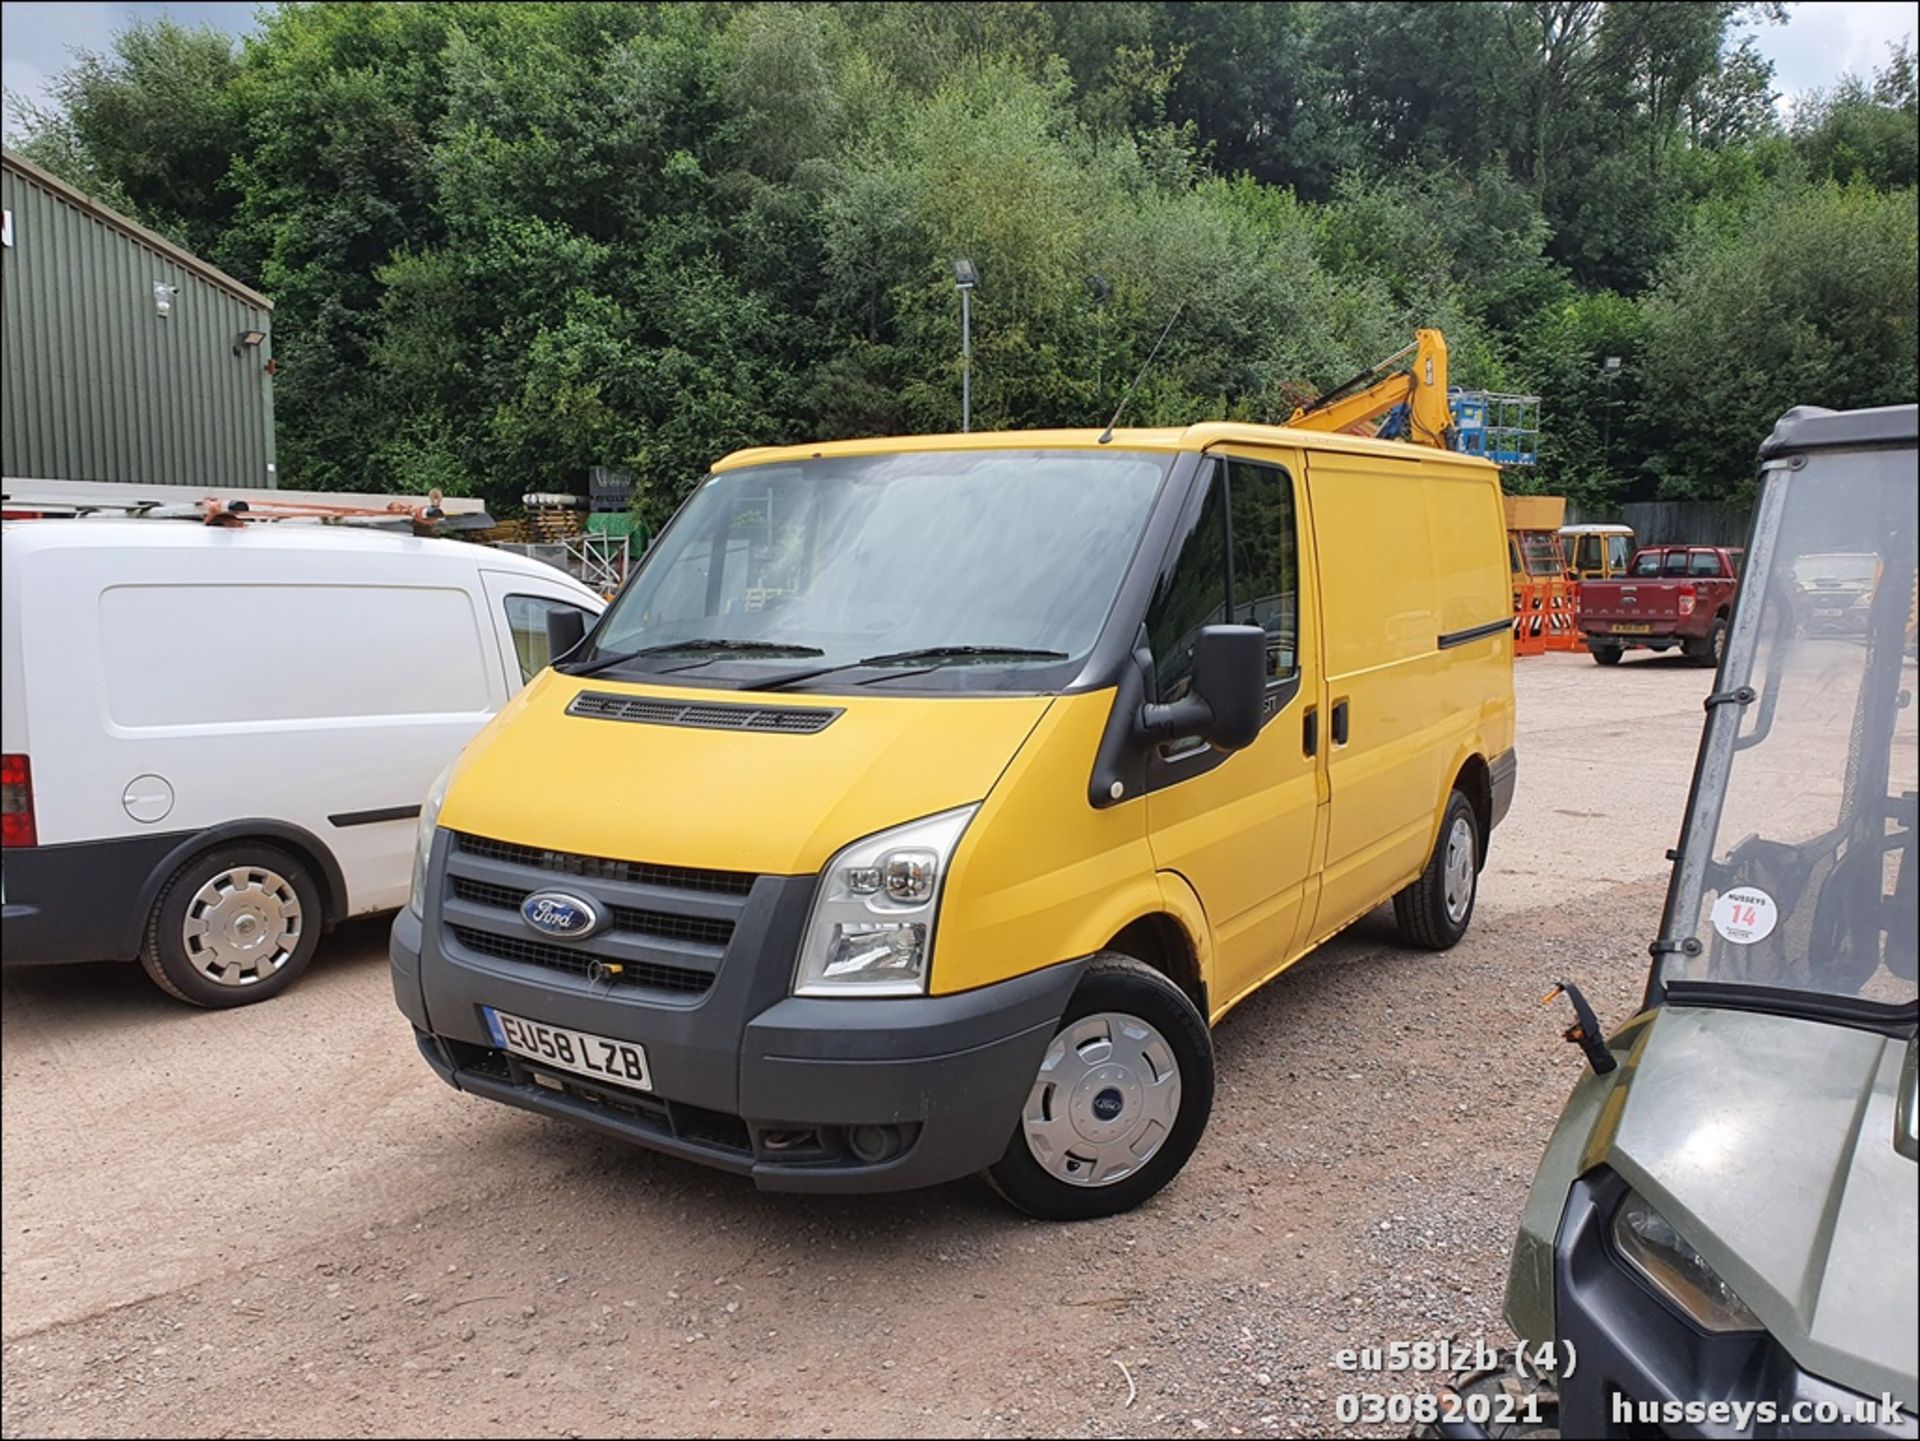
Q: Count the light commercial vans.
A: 2